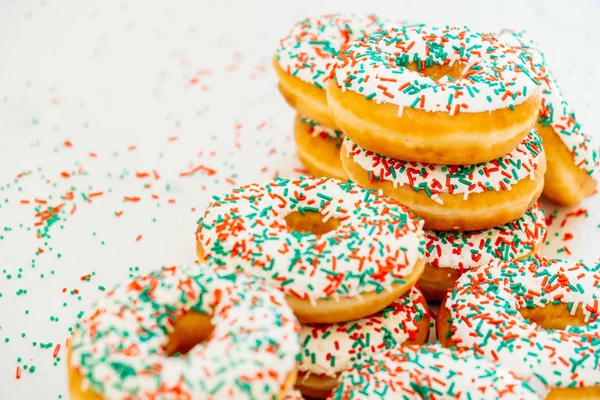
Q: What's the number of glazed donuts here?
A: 11